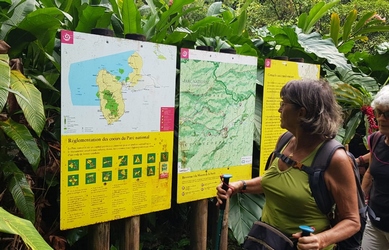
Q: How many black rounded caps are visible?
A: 6